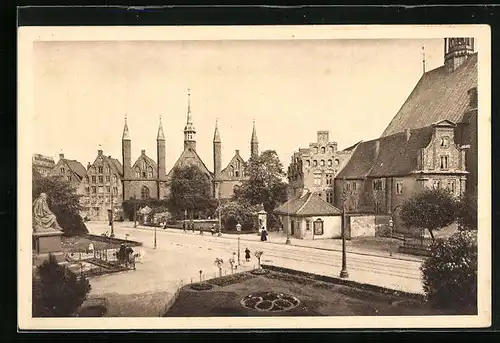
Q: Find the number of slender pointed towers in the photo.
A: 5